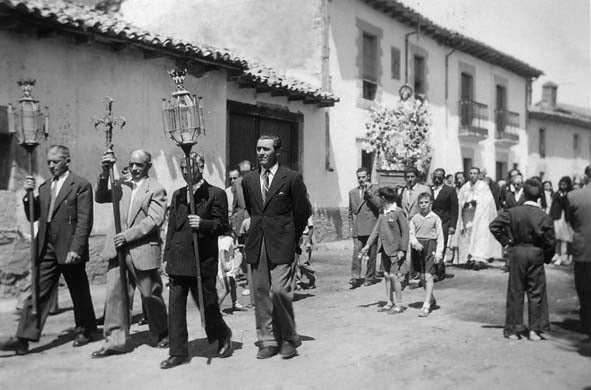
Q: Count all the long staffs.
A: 3